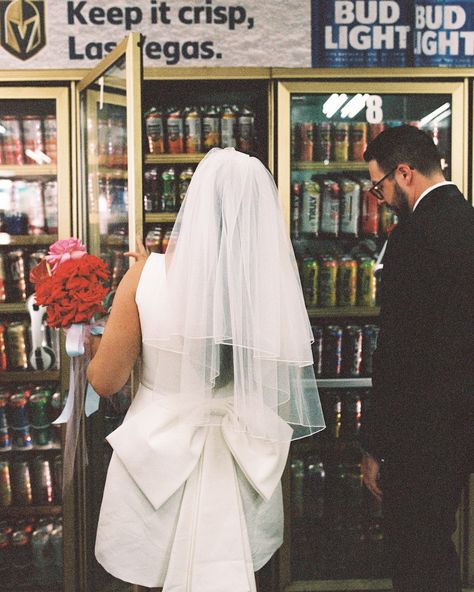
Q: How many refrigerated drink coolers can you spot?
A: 3